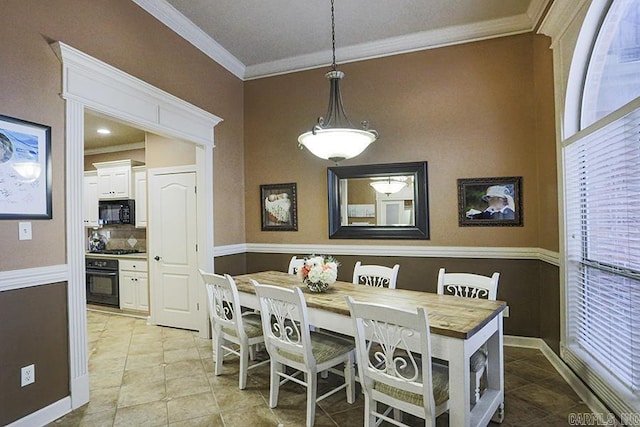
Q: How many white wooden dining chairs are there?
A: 6